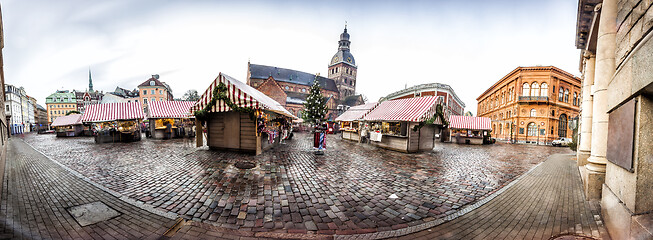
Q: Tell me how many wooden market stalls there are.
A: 7